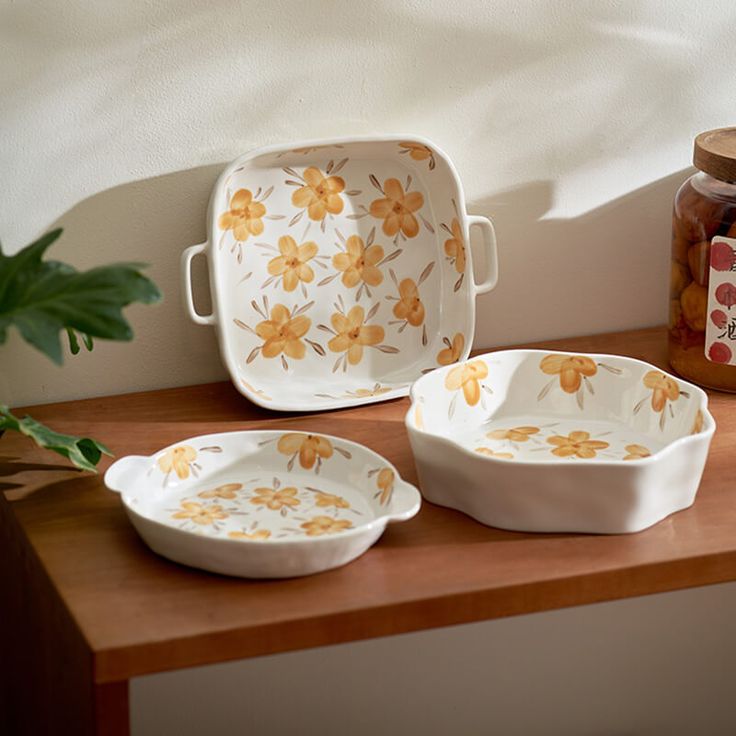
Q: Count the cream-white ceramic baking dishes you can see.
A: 3